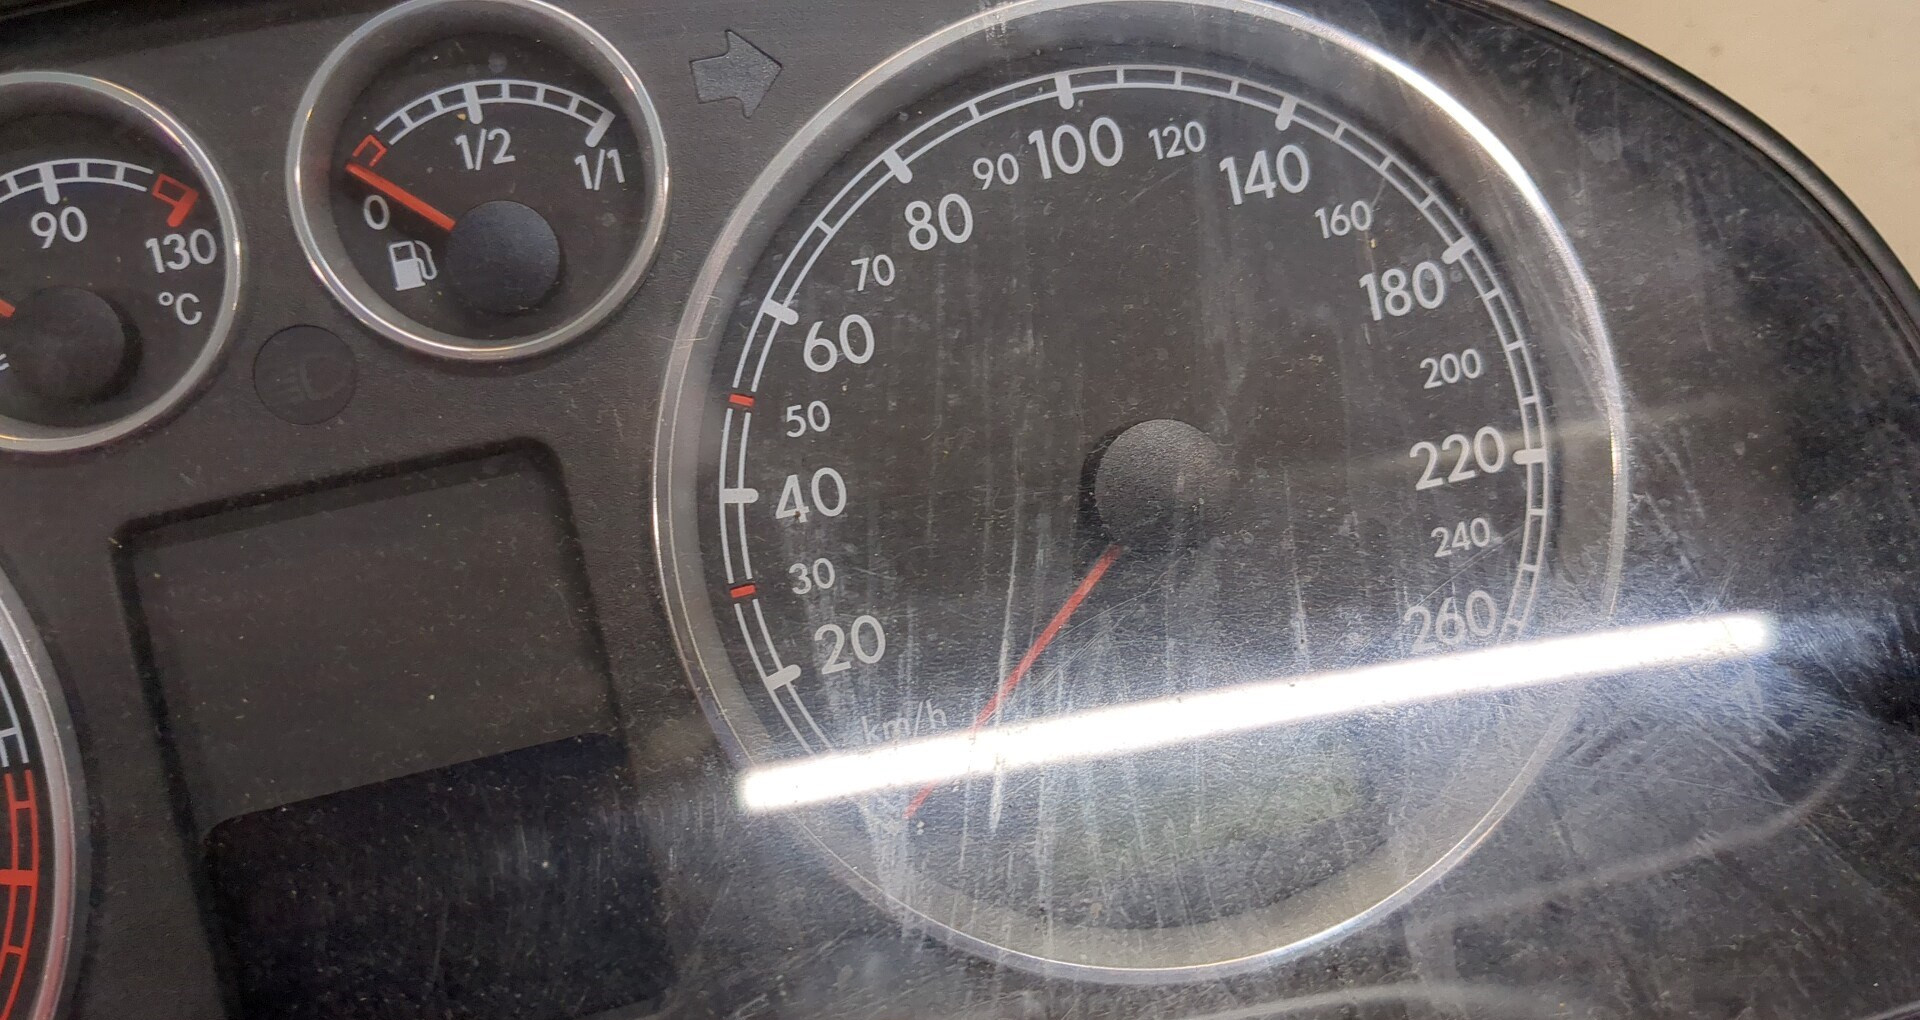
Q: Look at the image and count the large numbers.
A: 9